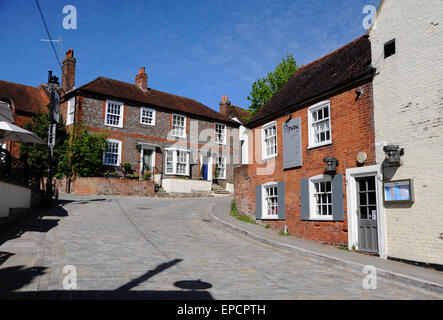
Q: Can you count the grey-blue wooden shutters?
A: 4